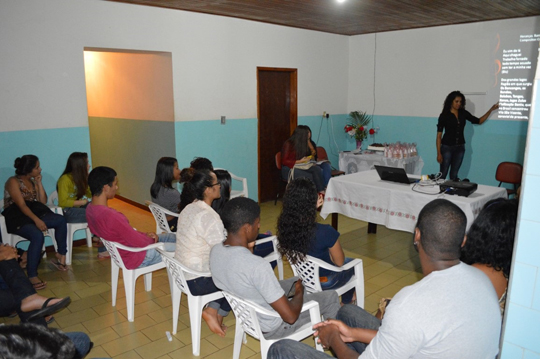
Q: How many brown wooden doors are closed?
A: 1